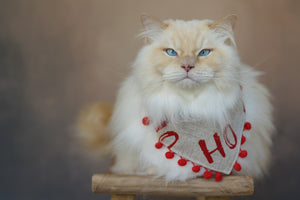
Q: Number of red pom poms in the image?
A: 11